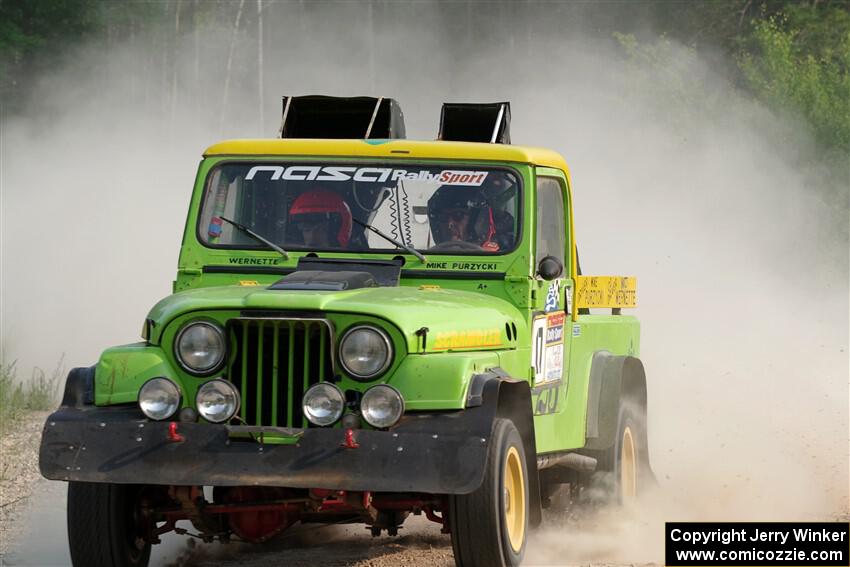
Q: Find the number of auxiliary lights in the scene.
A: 4